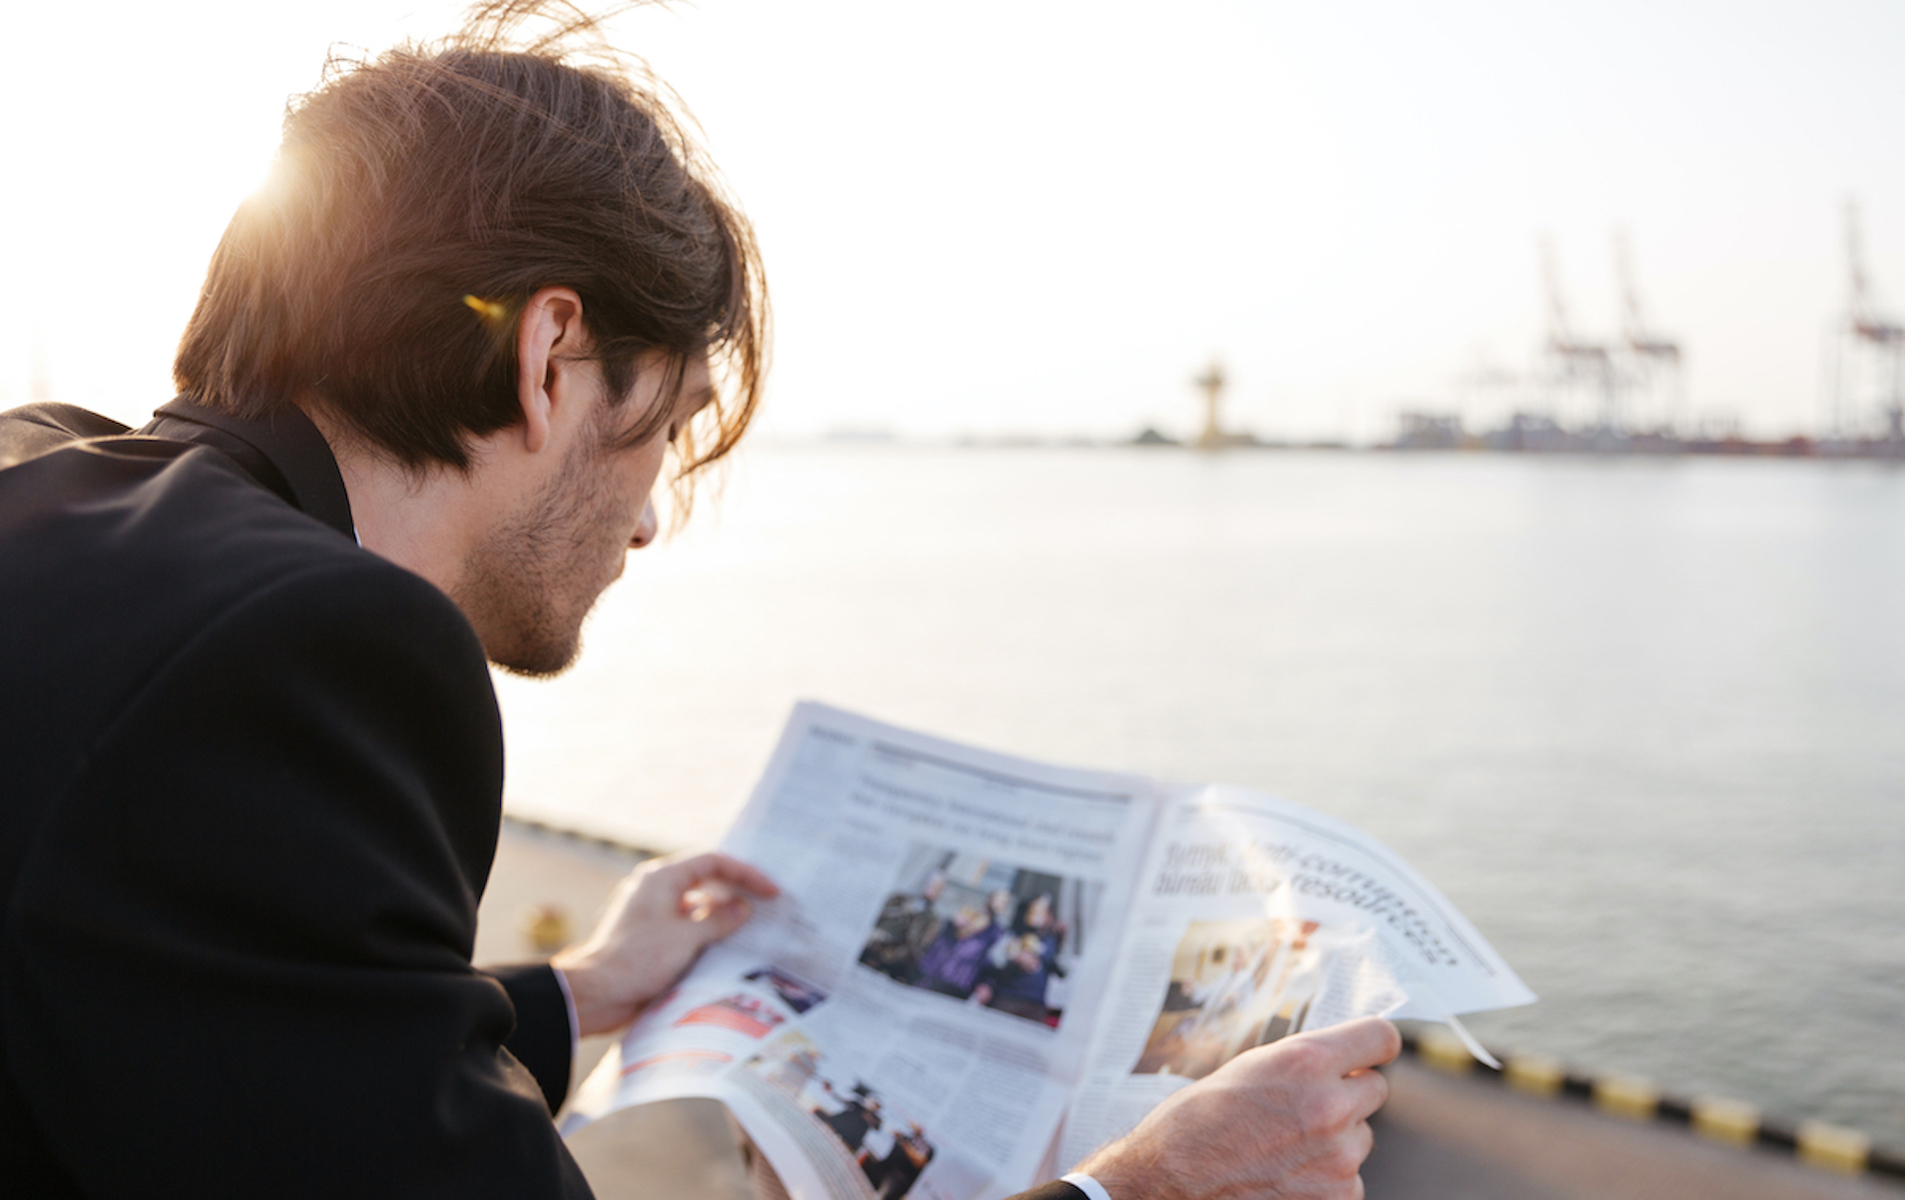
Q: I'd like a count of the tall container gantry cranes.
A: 3